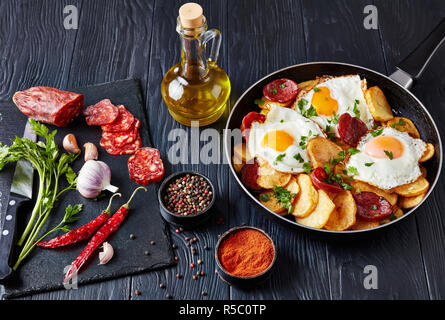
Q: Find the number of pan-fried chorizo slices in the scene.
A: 6